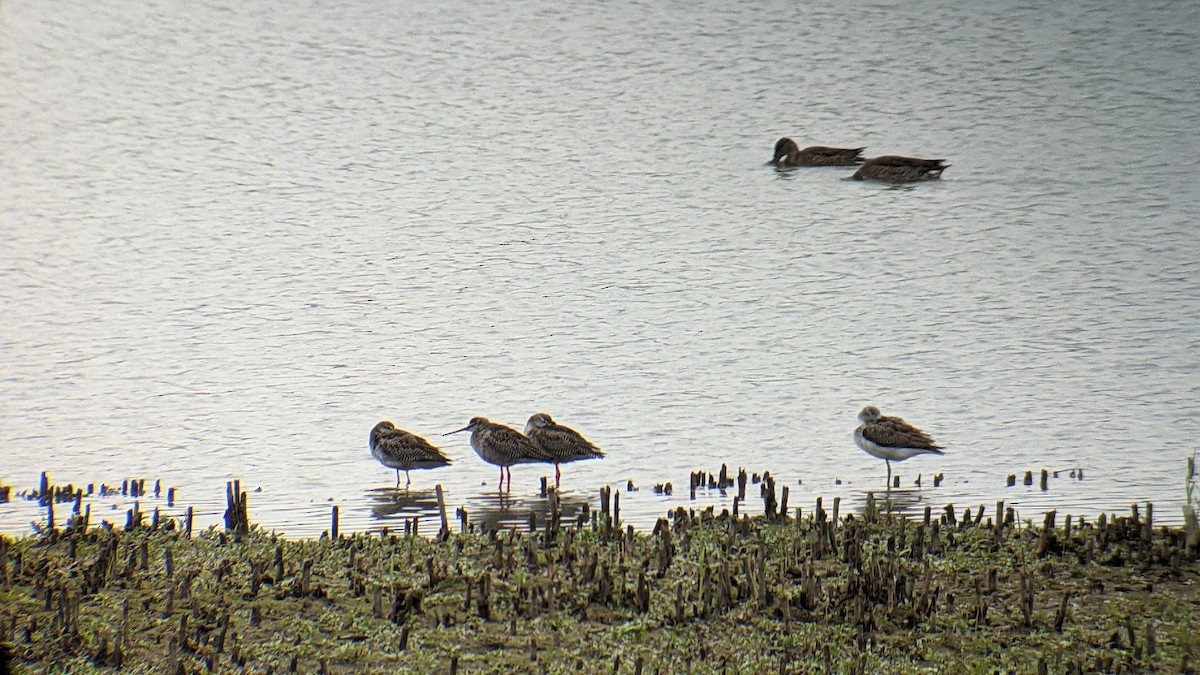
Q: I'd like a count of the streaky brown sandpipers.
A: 3